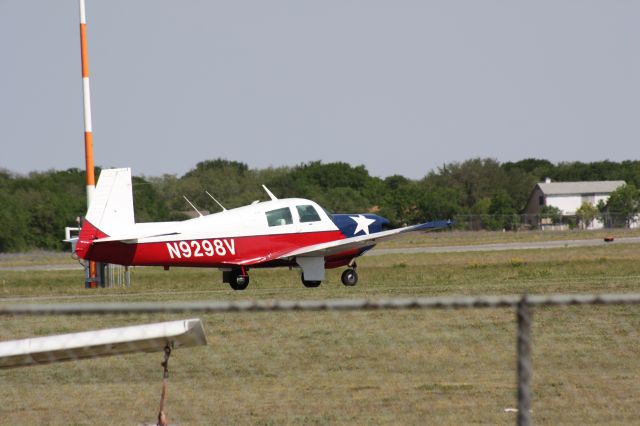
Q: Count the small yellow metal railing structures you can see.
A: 0